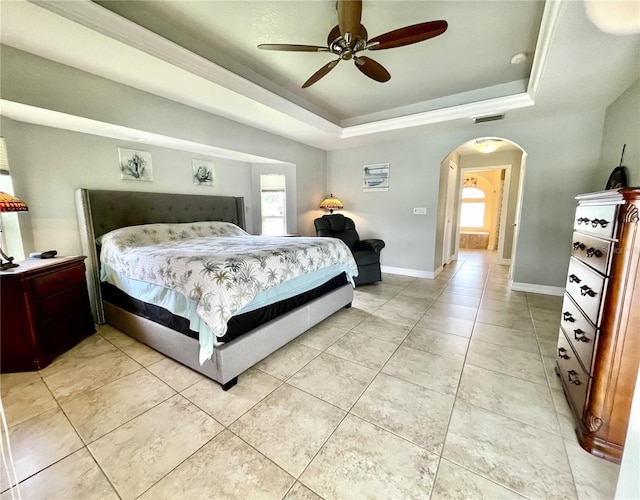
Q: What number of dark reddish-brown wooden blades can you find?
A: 5